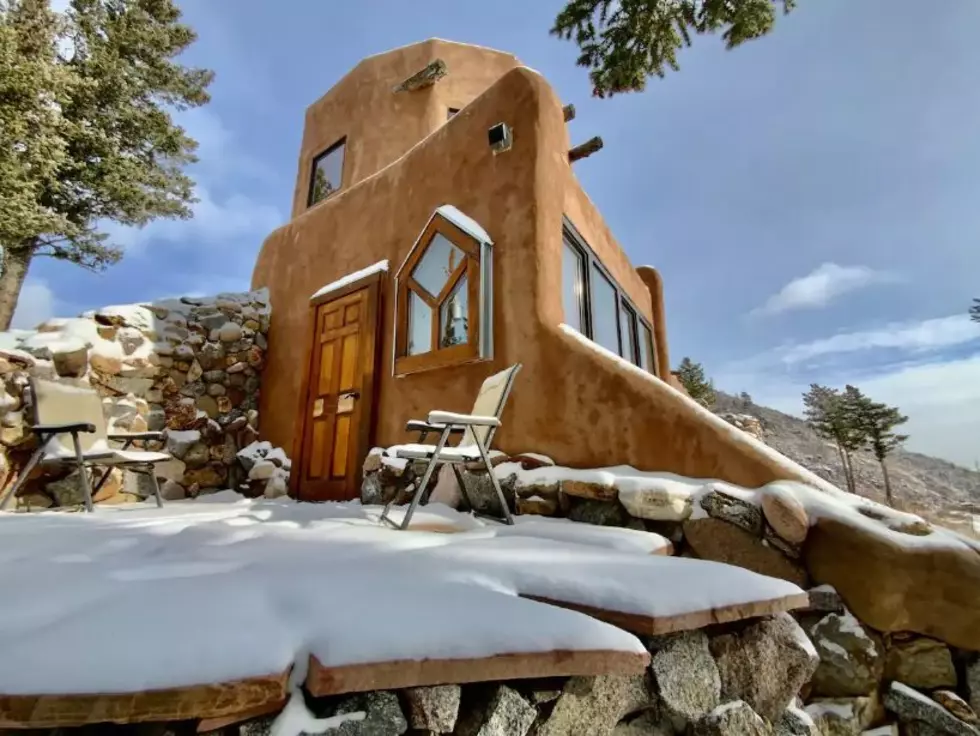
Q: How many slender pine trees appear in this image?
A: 3